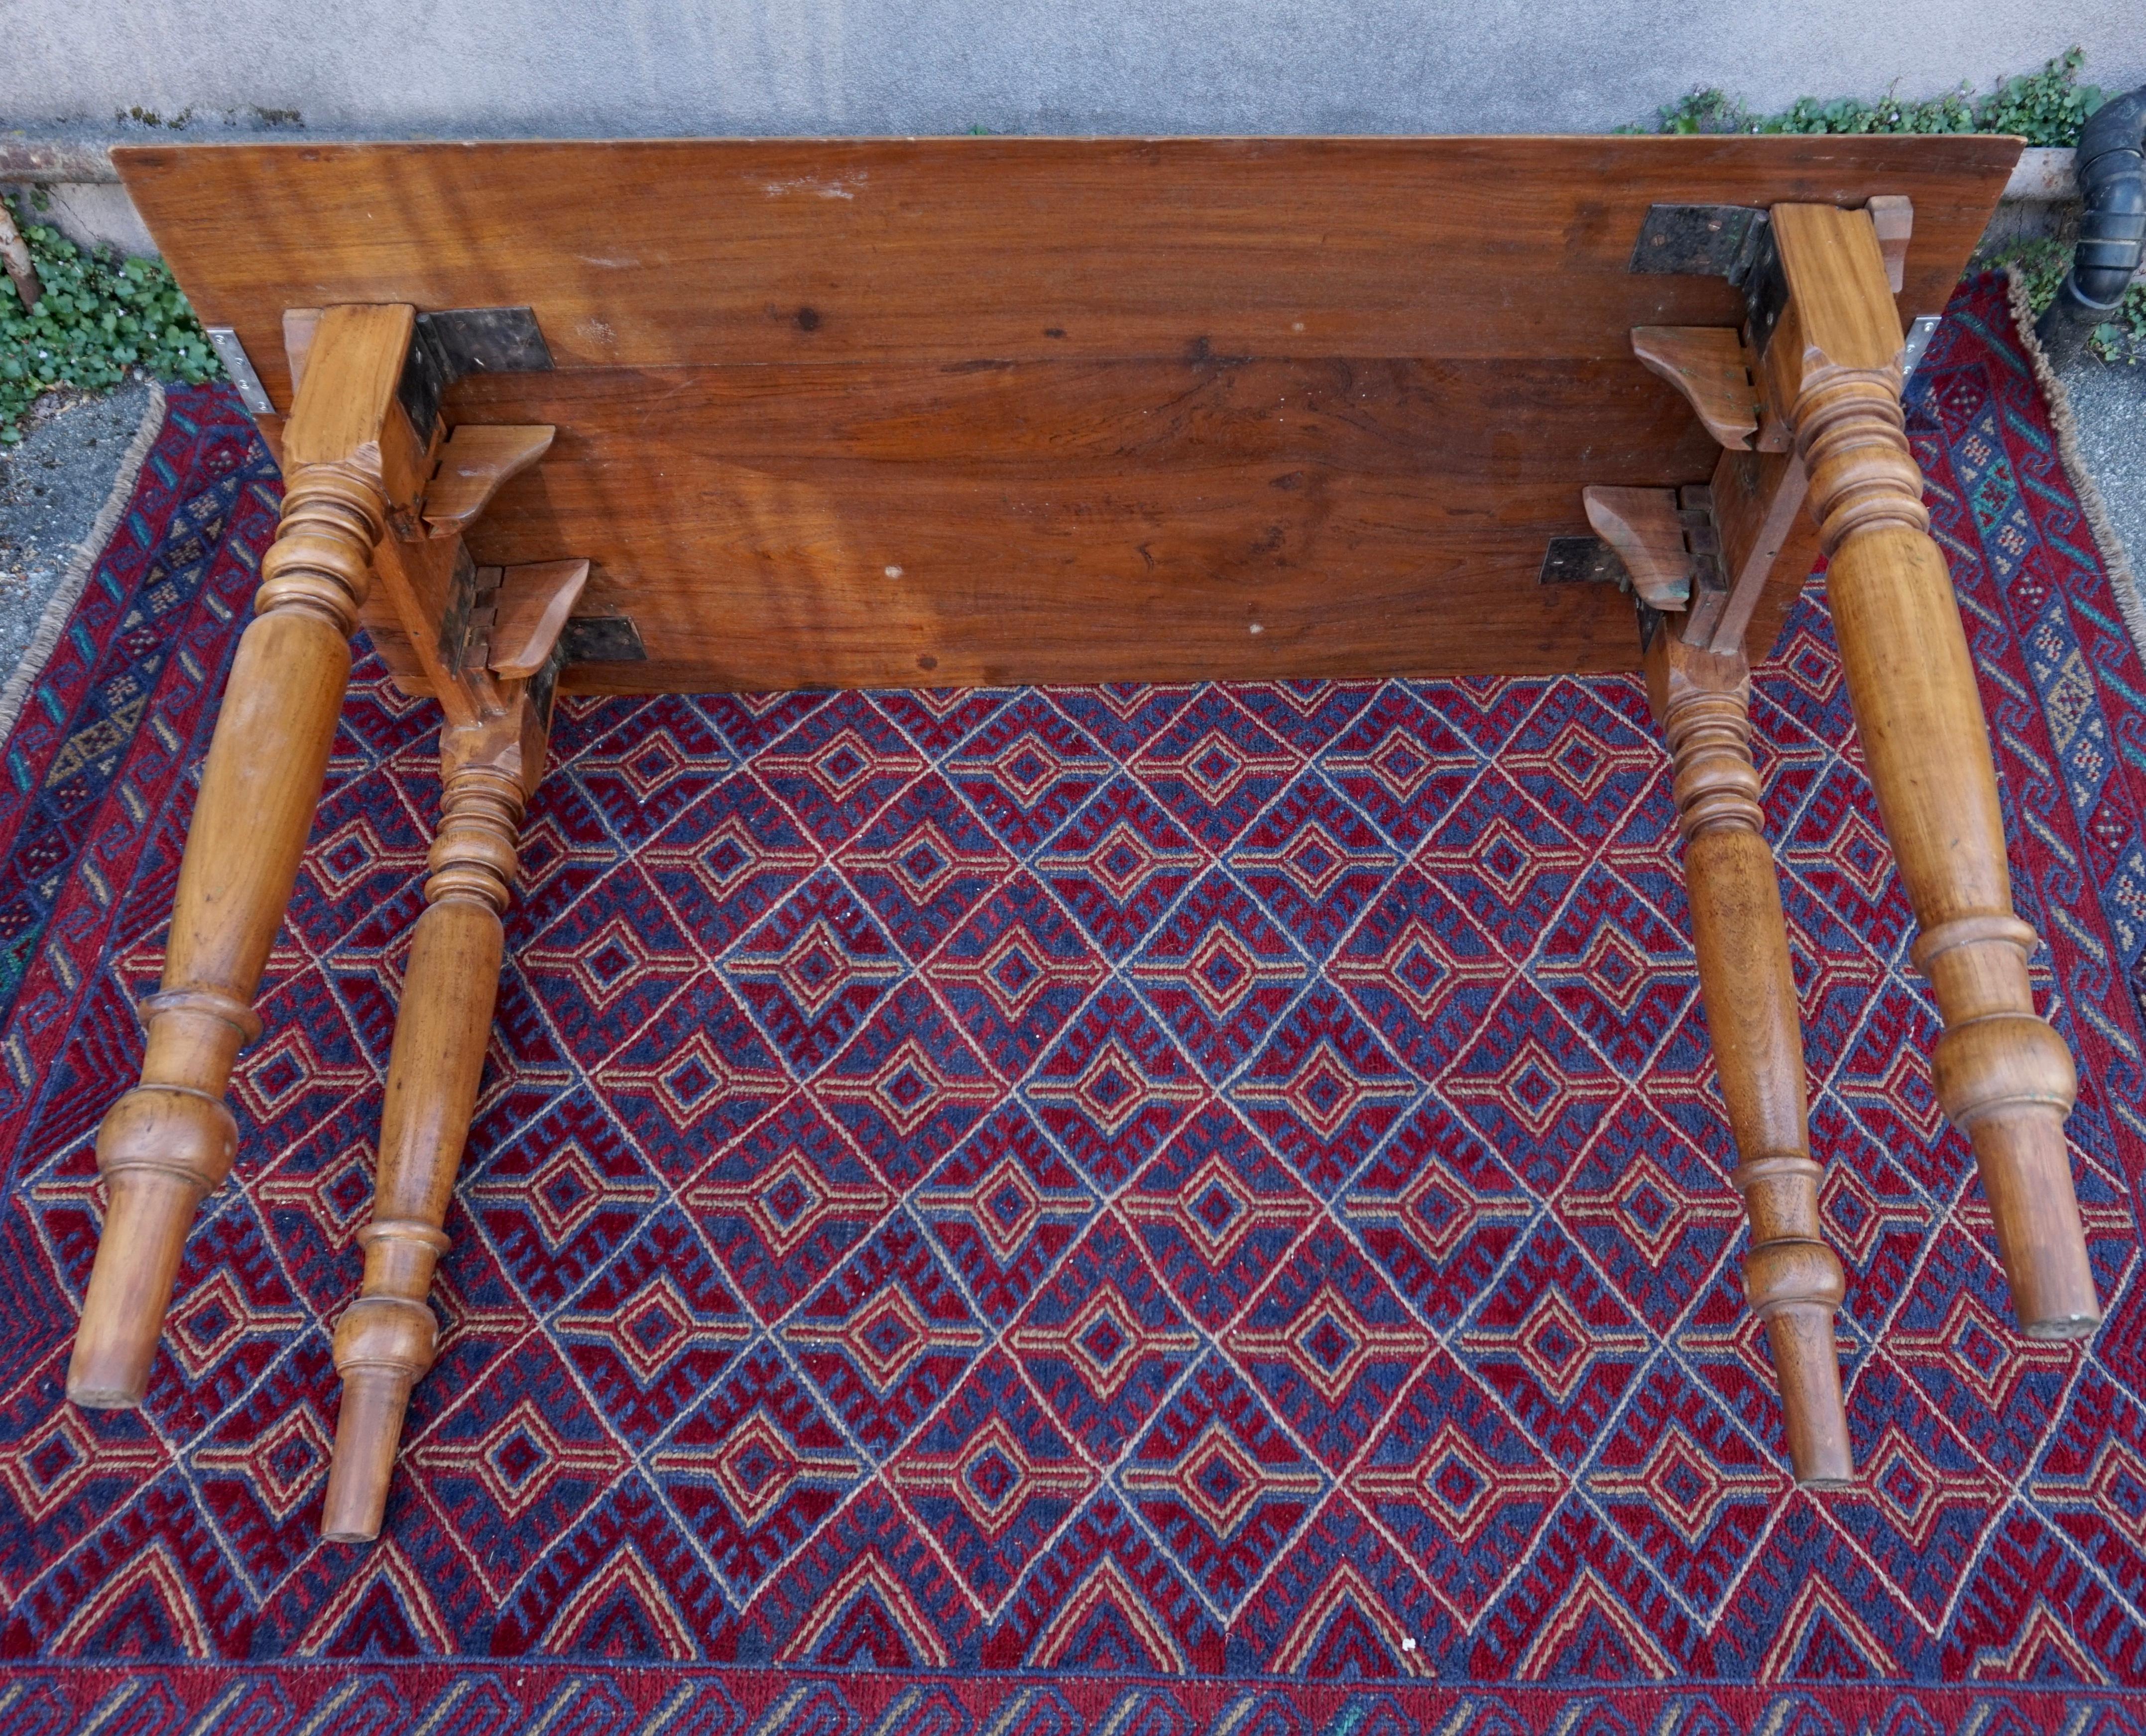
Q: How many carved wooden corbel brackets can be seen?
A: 4